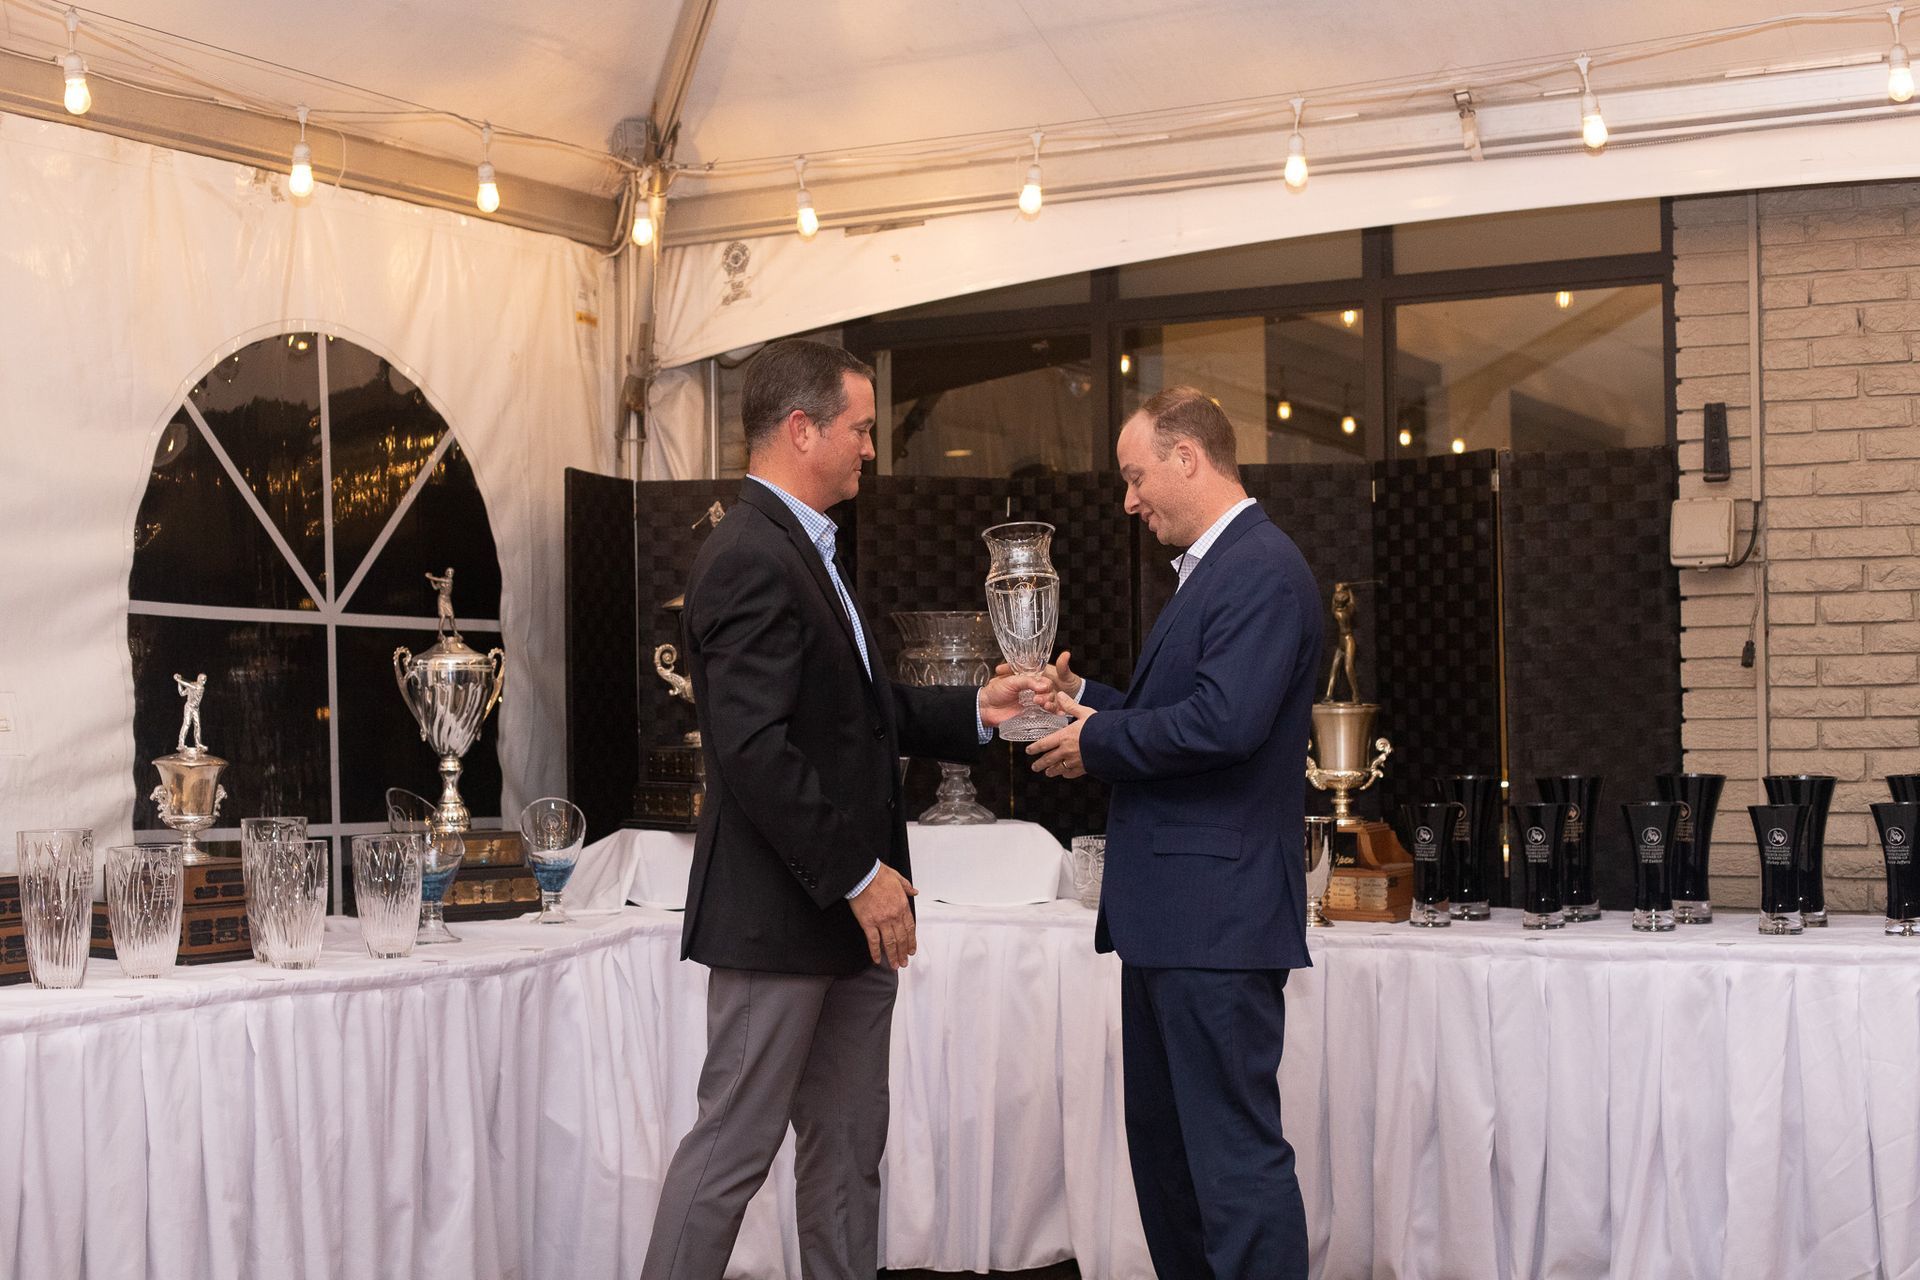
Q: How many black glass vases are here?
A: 10